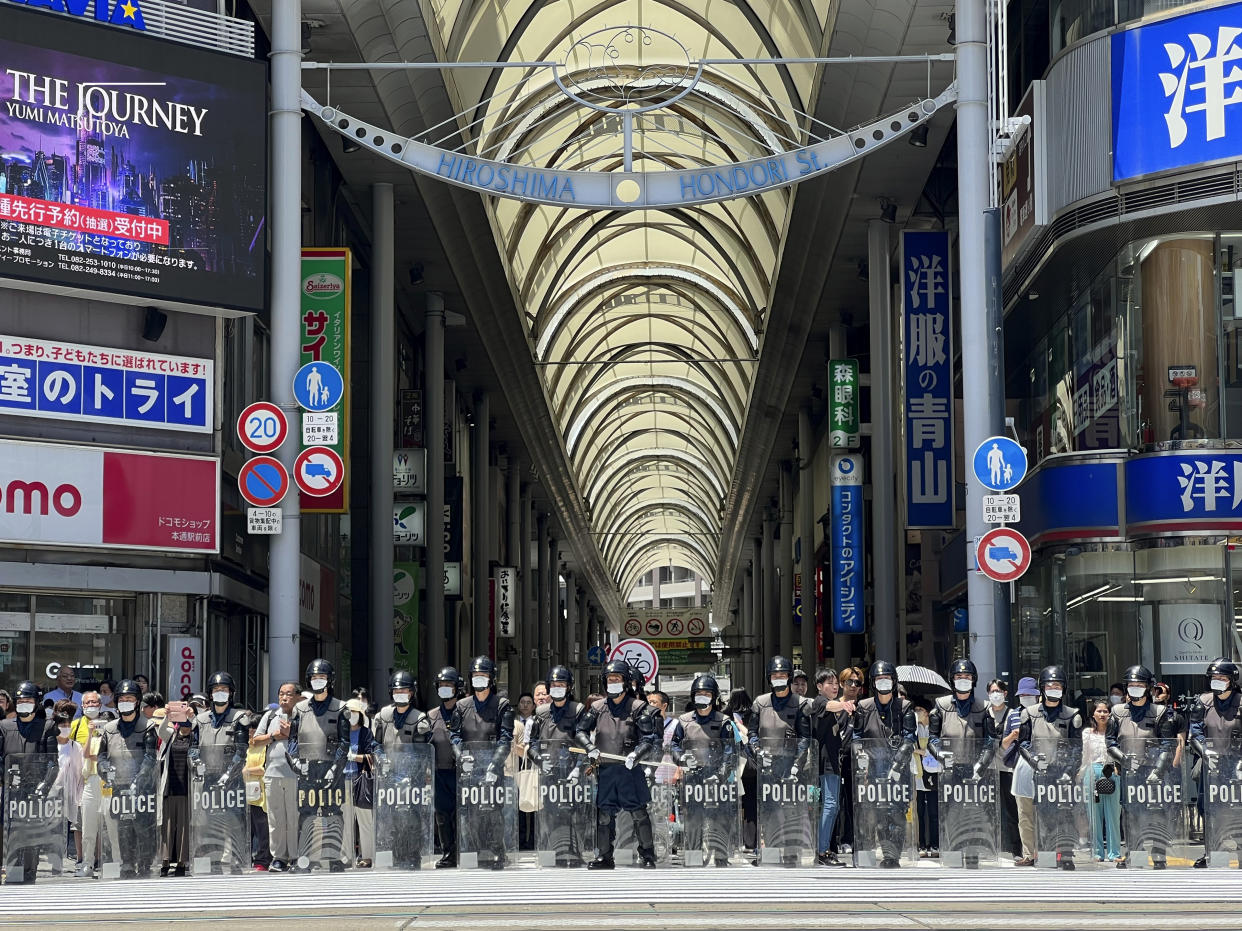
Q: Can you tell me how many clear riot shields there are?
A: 15